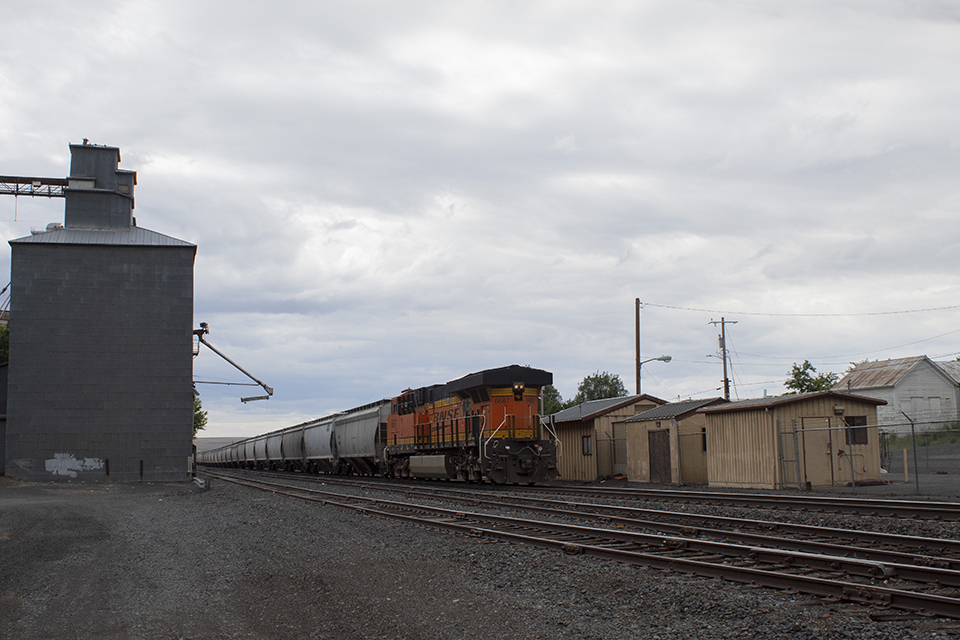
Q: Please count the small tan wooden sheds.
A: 3